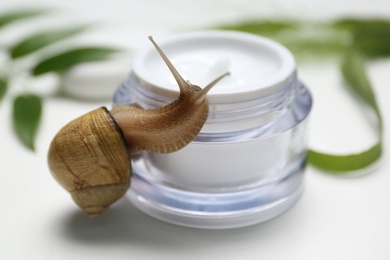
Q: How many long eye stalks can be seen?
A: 2